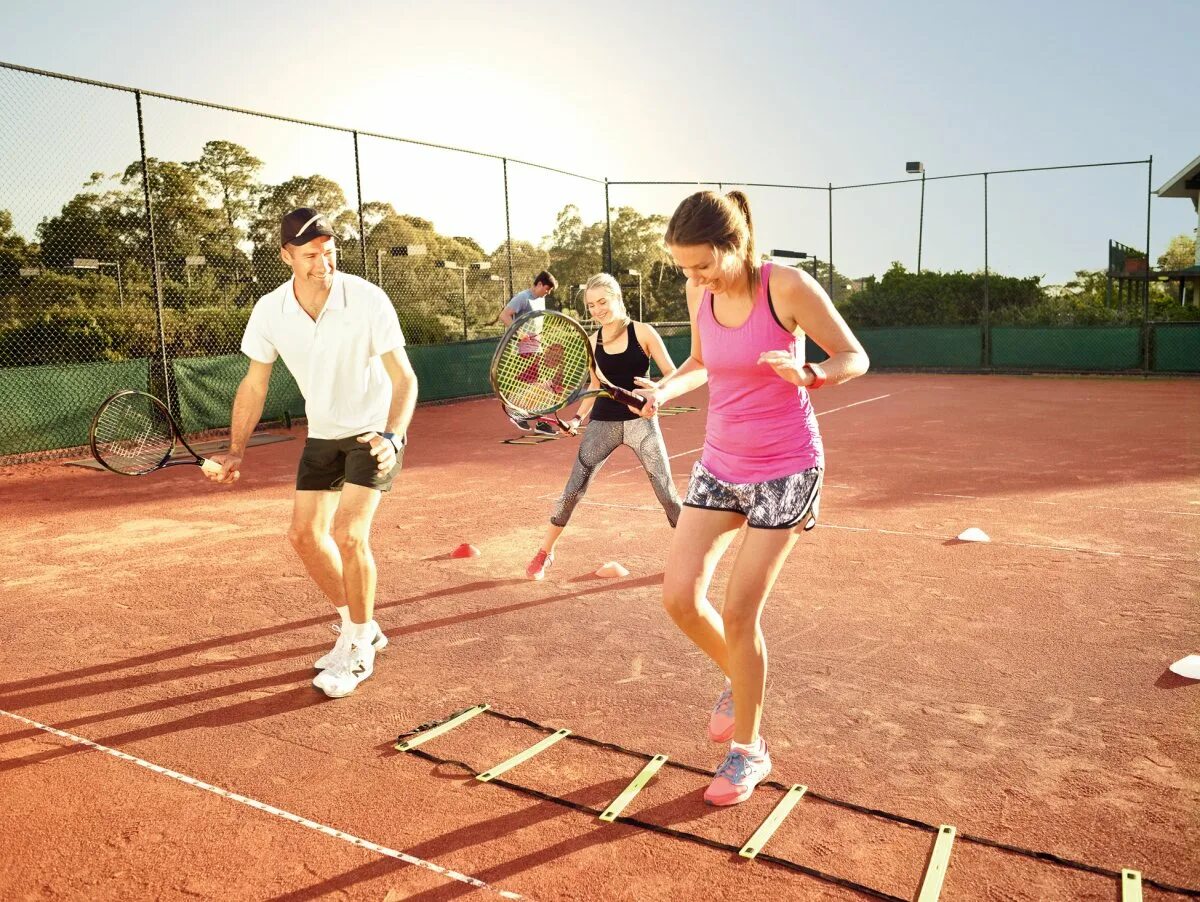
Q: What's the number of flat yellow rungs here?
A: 6